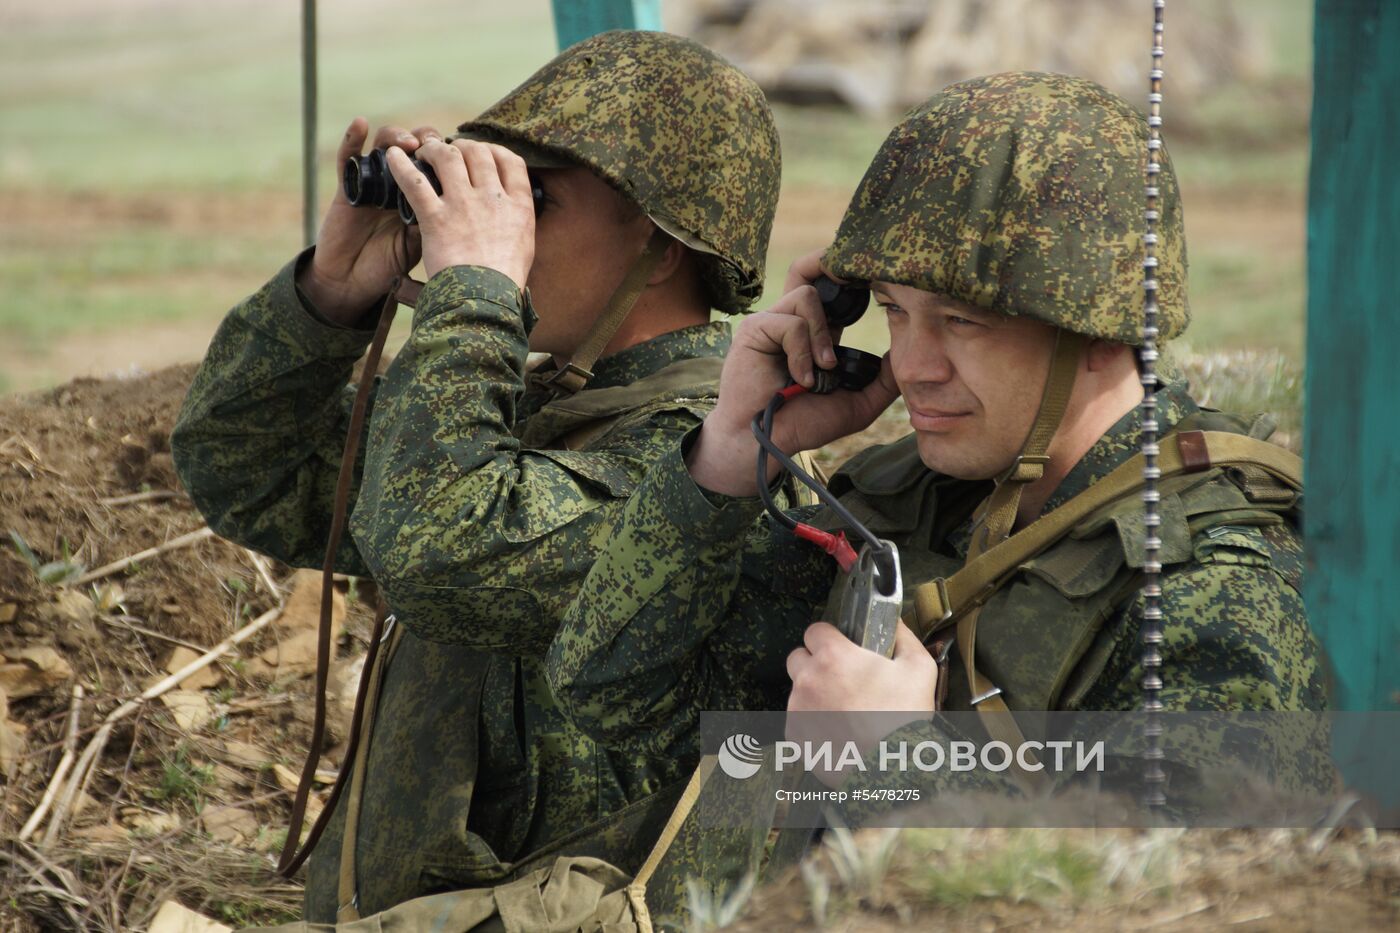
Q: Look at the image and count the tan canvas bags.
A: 1